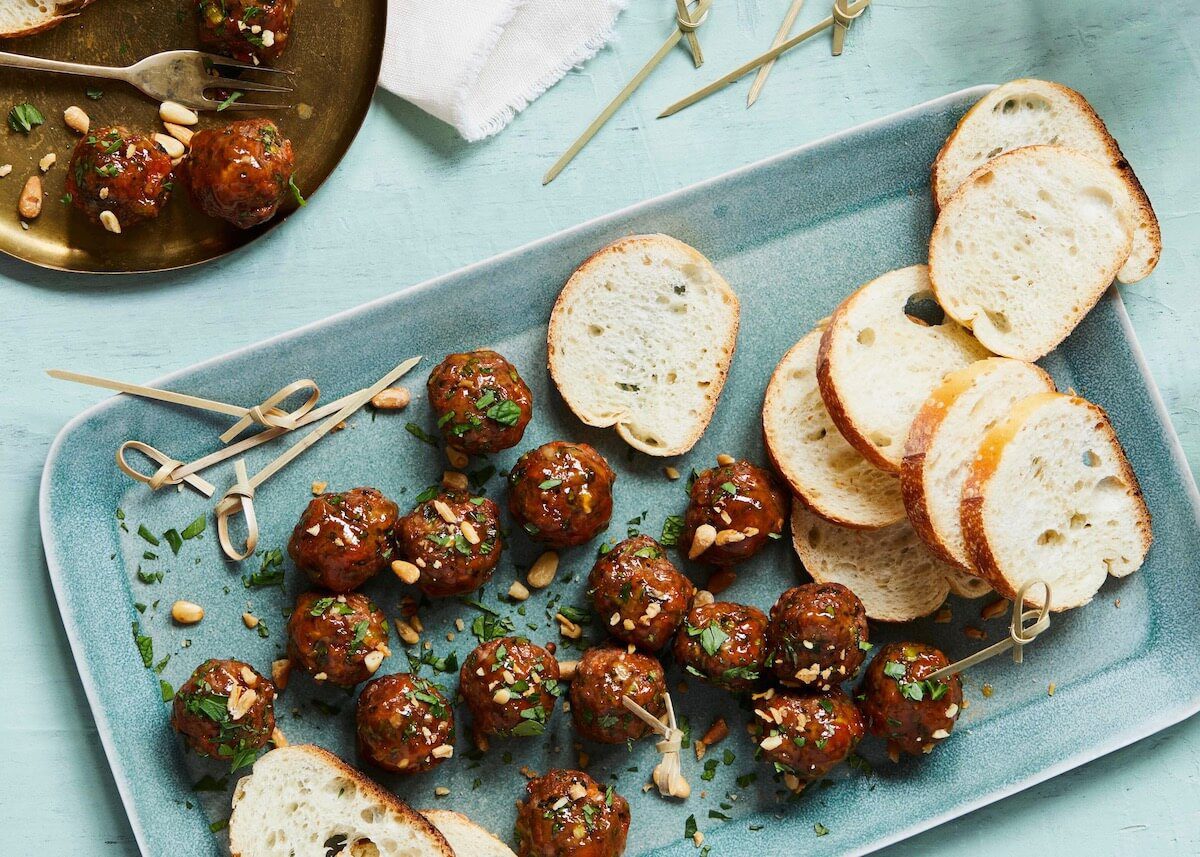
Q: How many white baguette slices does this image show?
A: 11